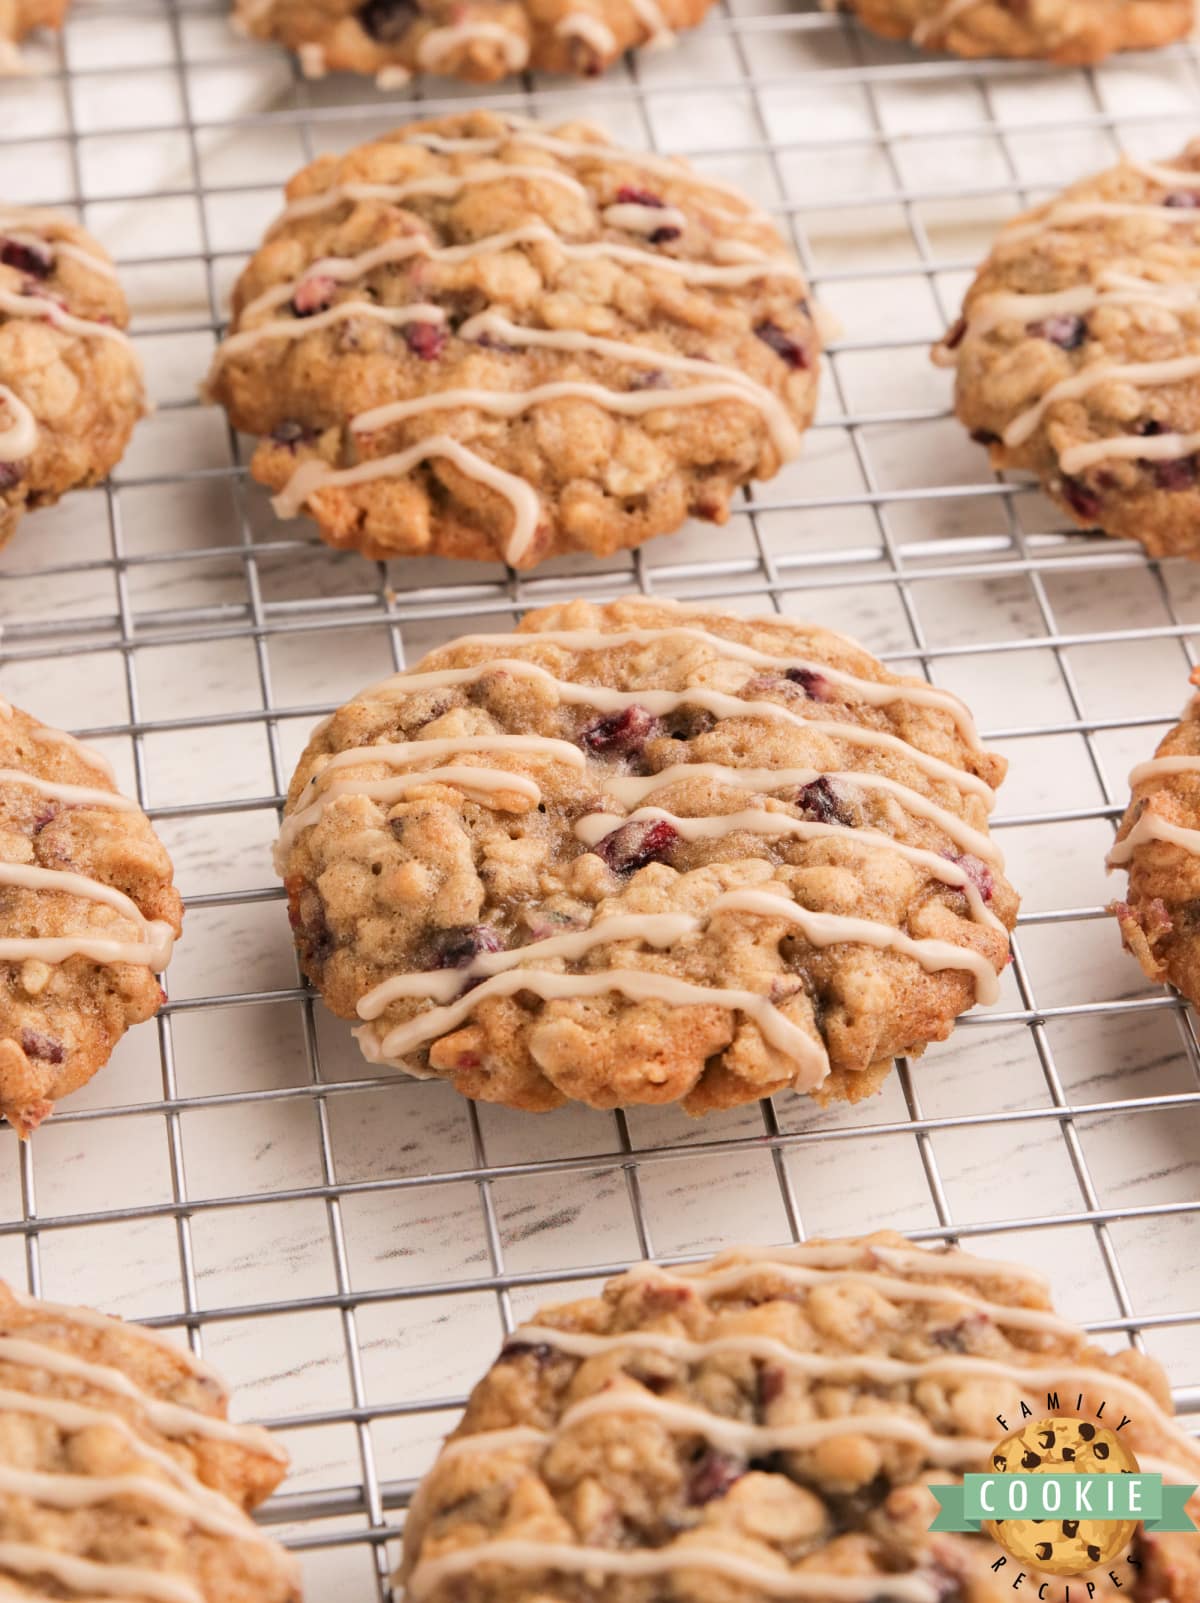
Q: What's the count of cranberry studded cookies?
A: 11